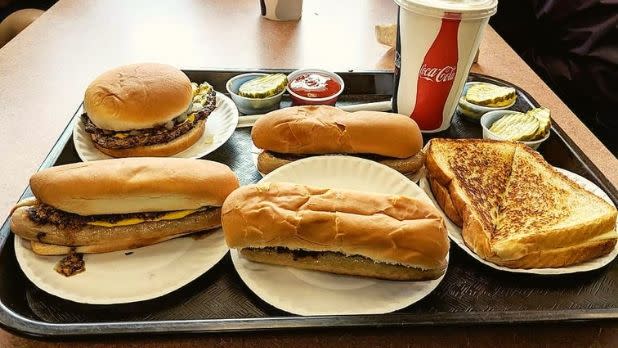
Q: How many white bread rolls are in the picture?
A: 4